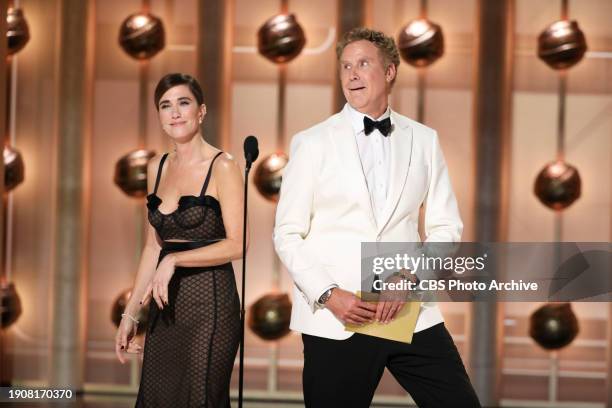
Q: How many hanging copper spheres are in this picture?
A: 13